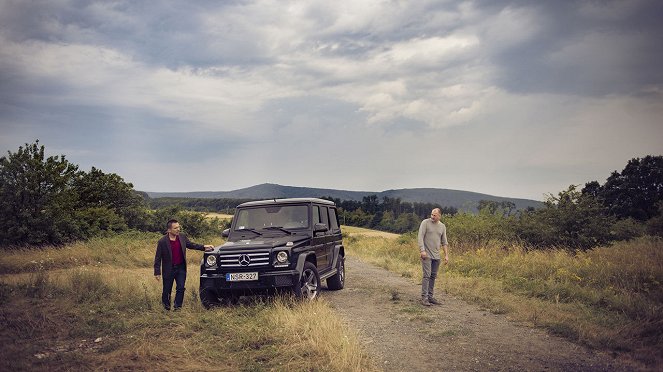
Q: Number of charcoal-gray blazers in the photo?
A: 1